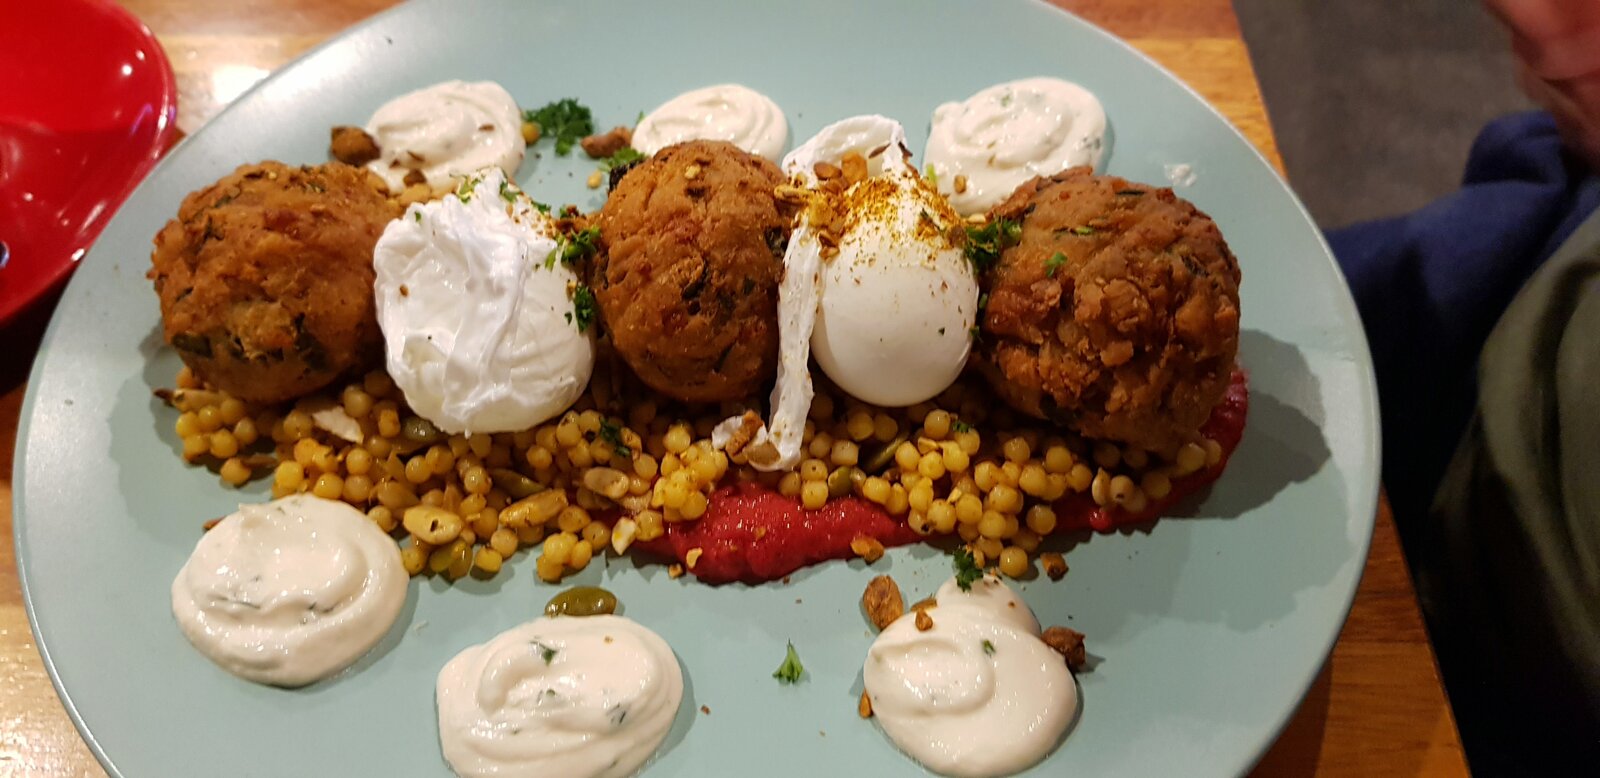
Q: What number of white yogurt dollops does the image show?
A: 6